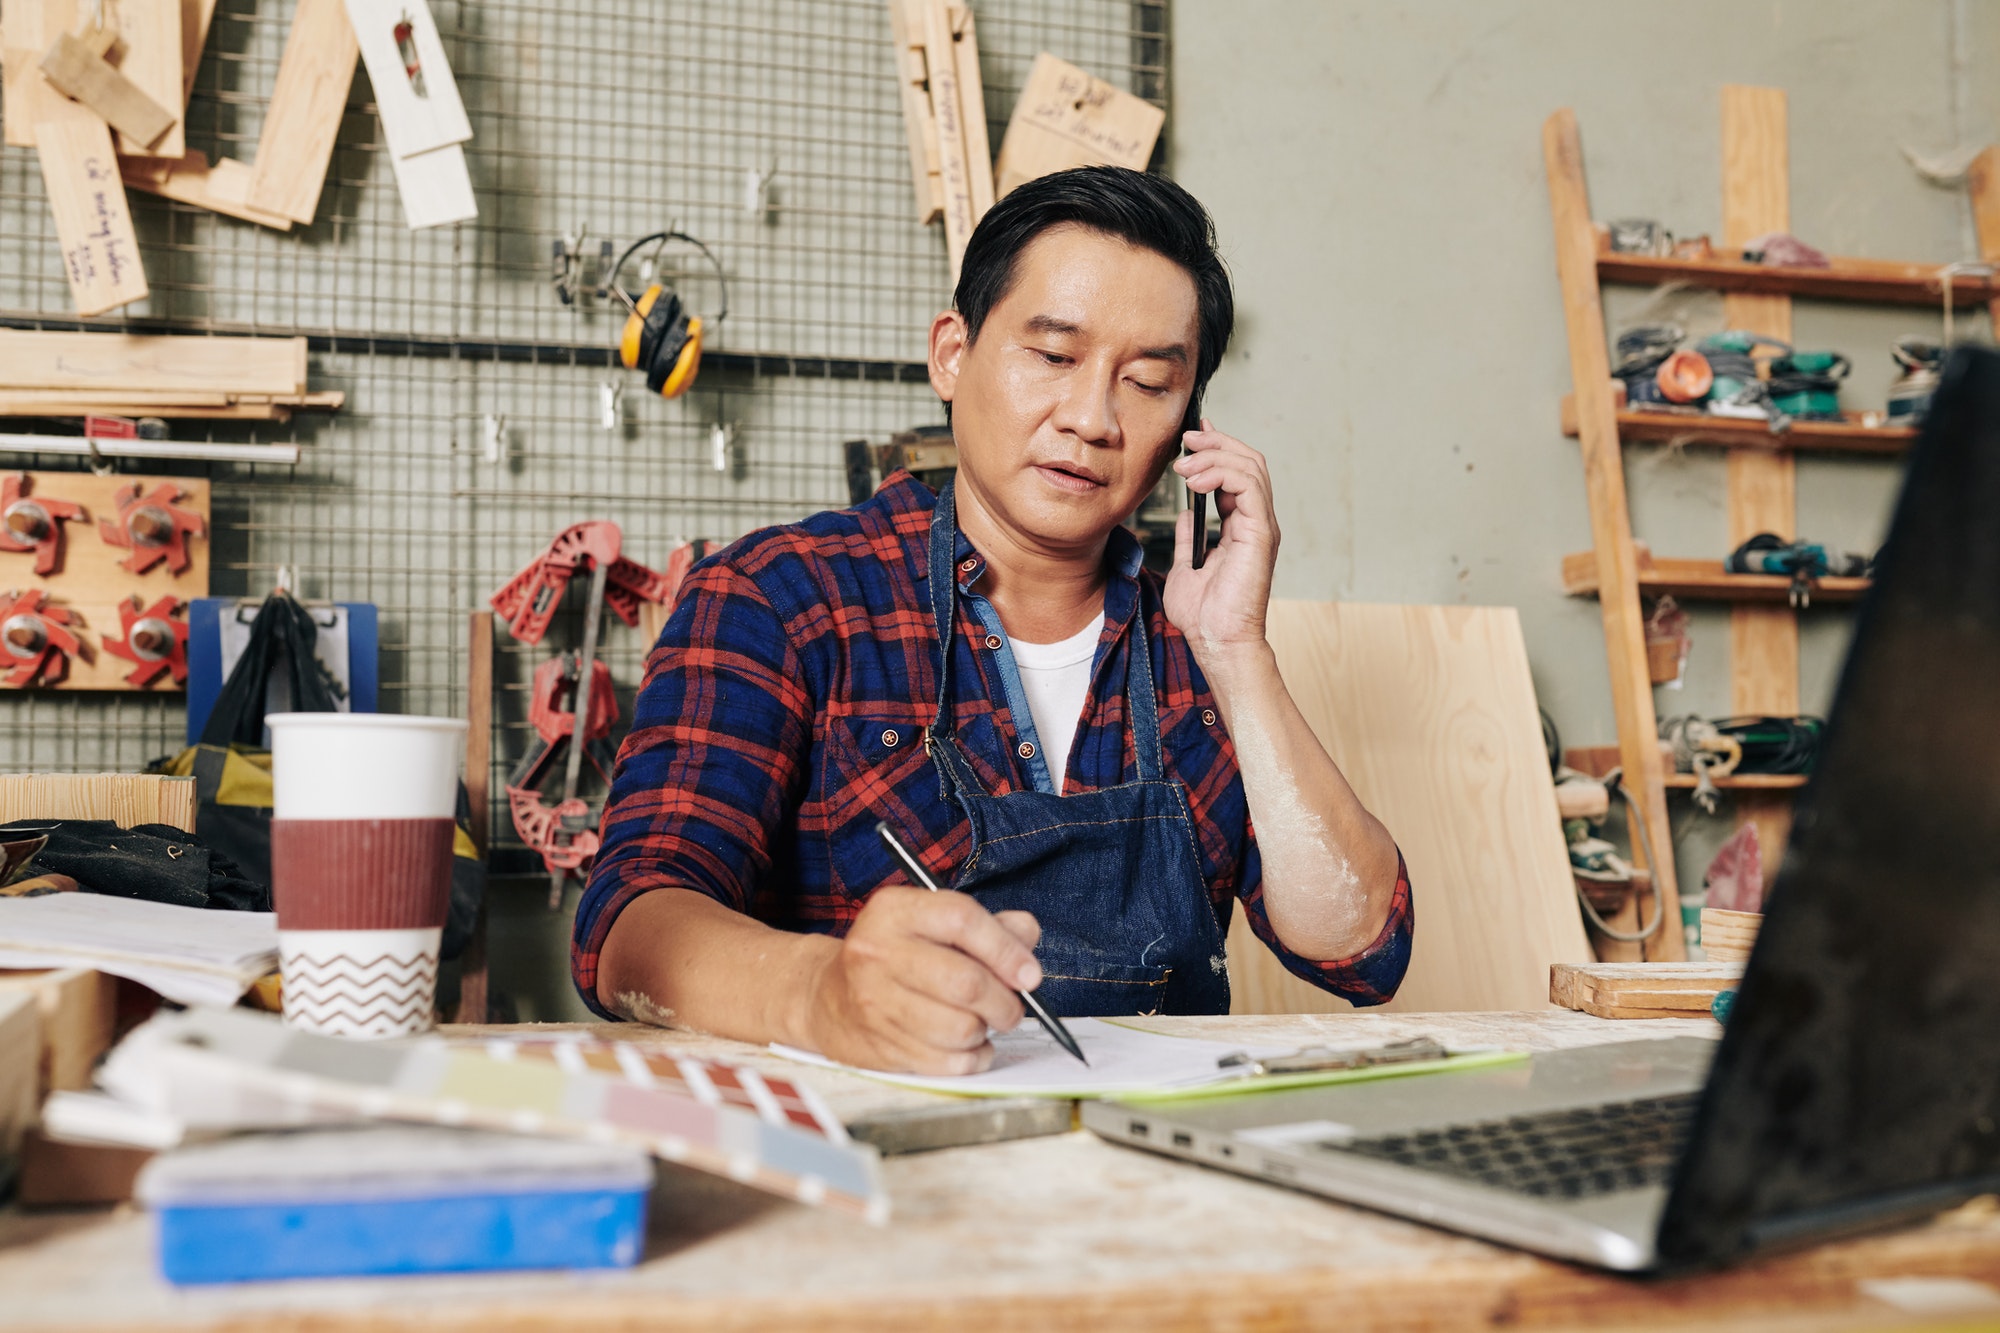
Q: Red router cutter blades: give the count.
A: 4